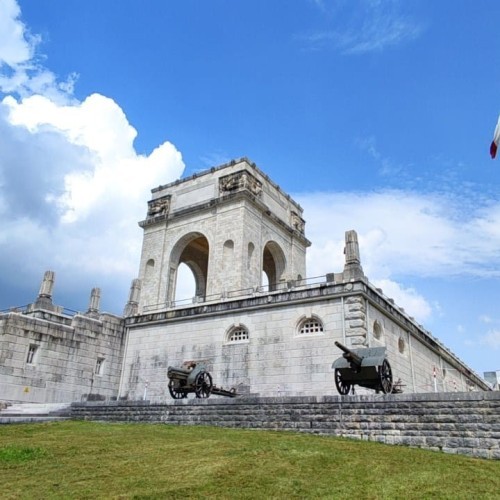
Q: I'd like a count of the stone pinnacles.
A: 4